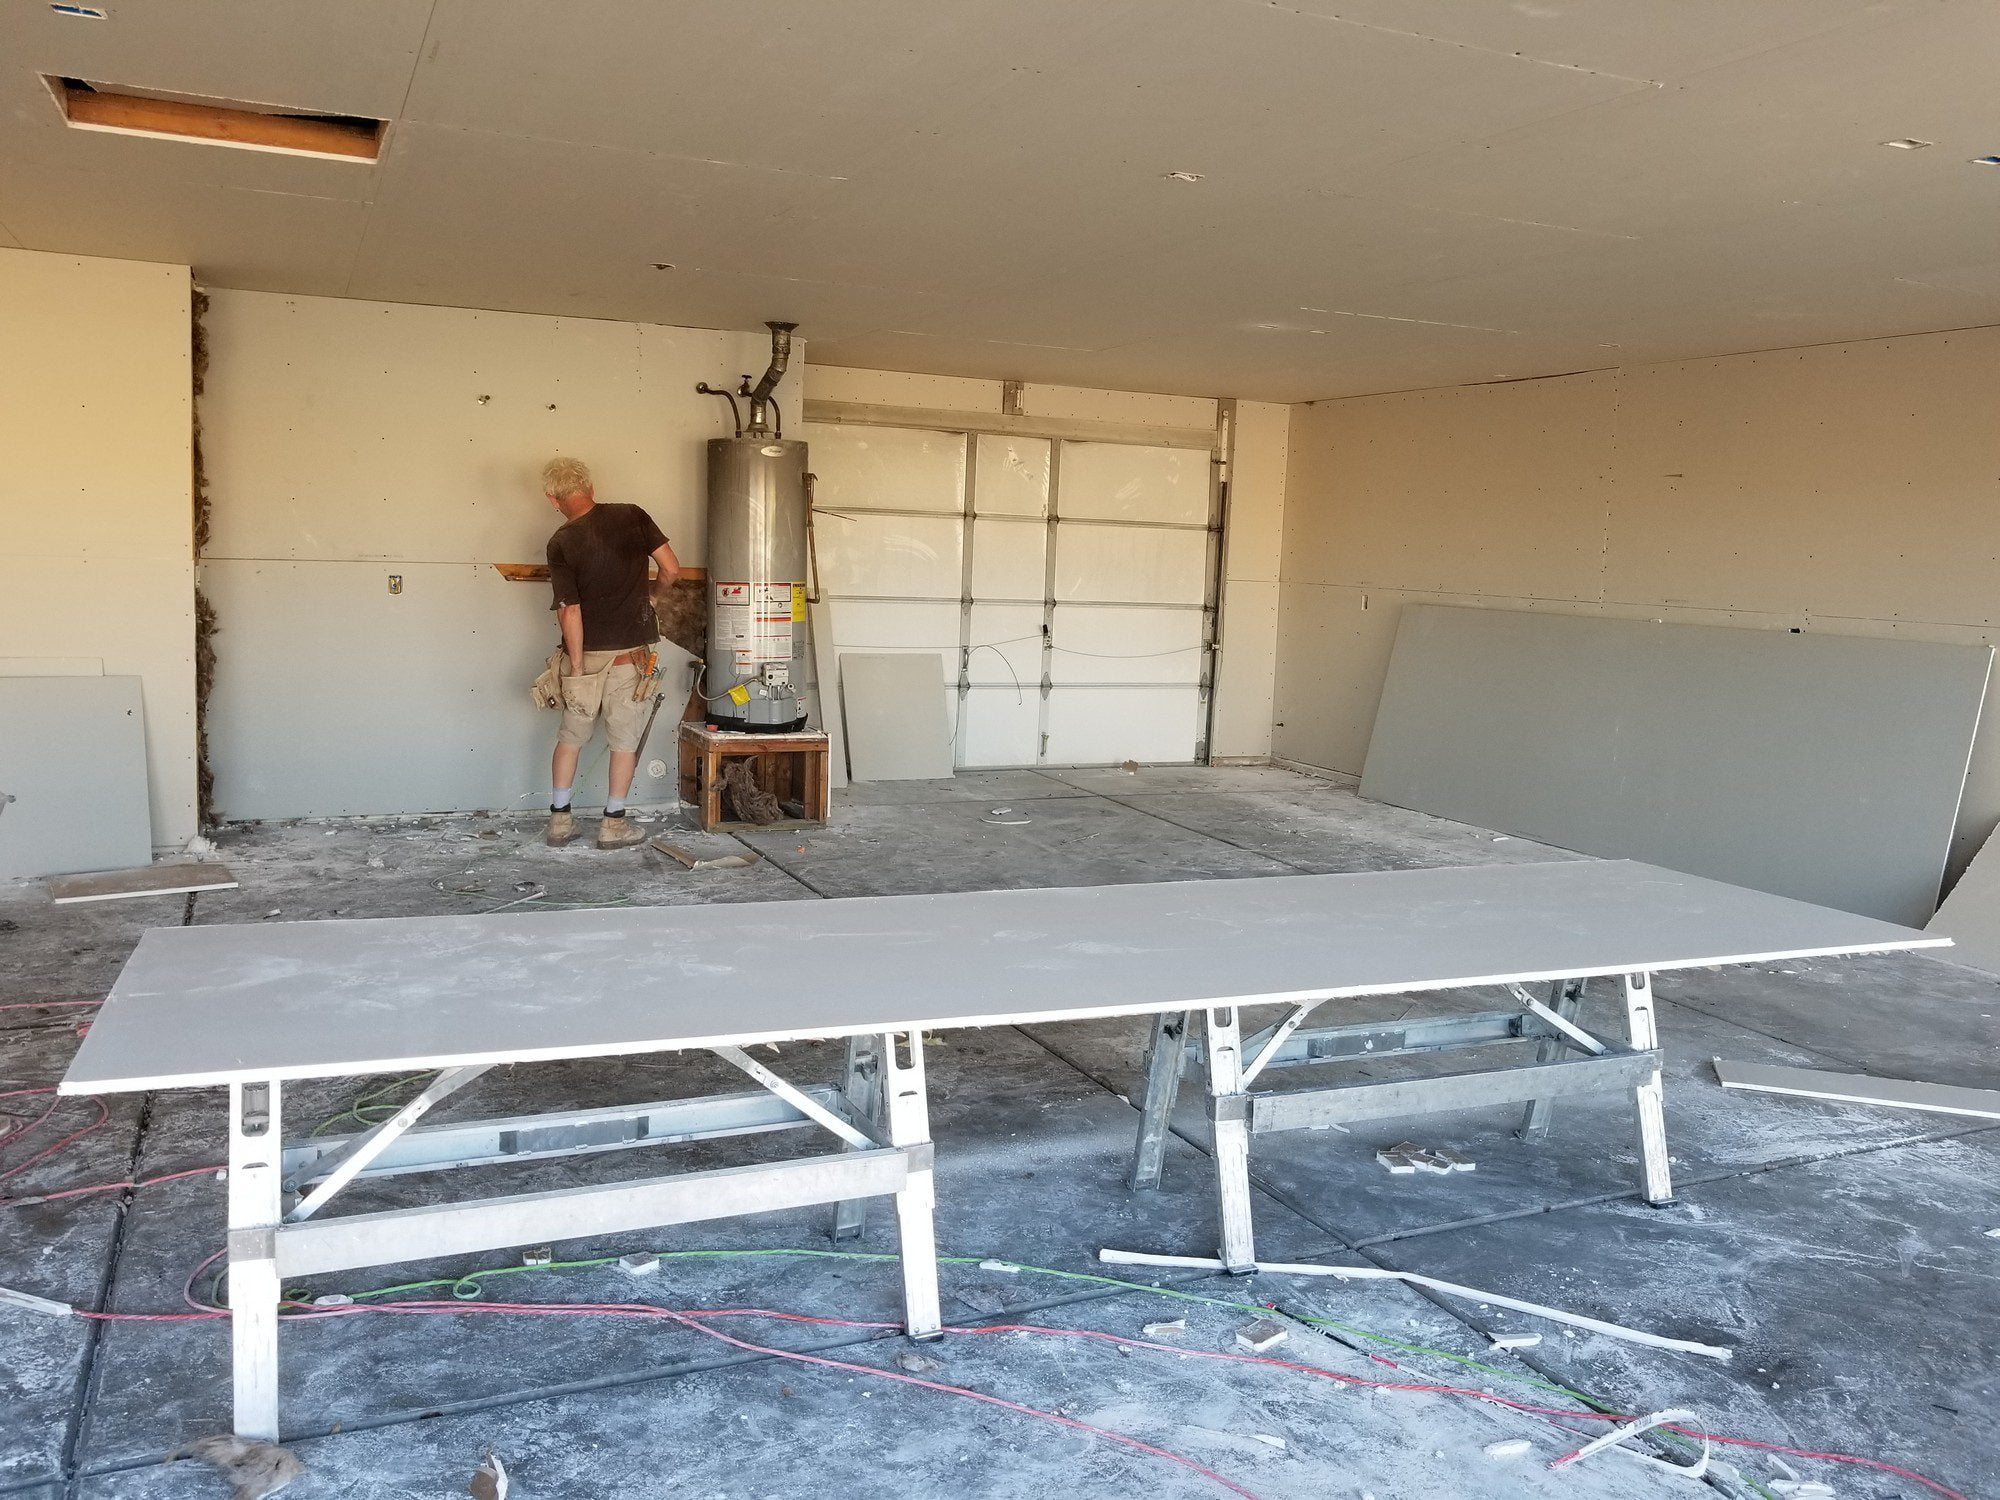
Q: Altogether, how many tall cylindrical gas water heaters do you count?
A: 1